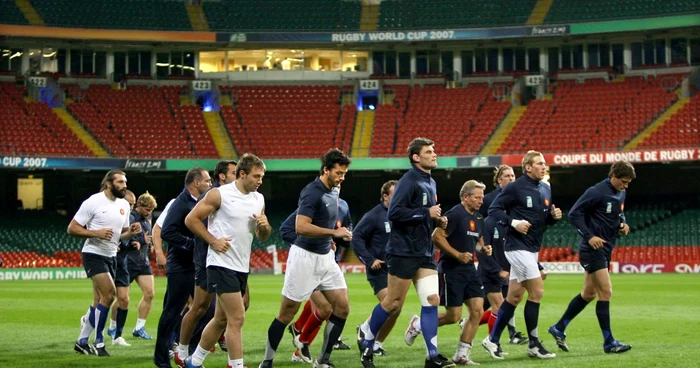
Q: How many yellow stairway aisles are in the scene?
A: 9